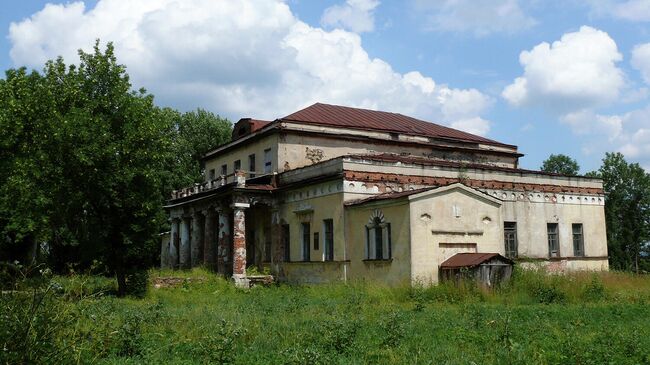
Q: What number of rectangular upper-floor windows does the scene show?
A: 5